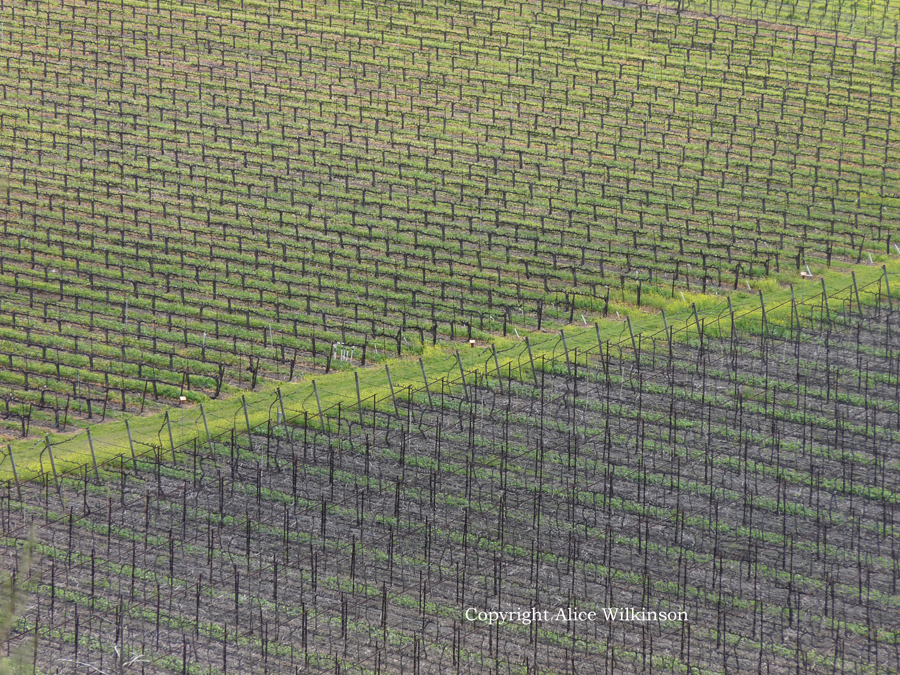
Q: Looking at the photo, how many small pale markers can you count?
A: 3